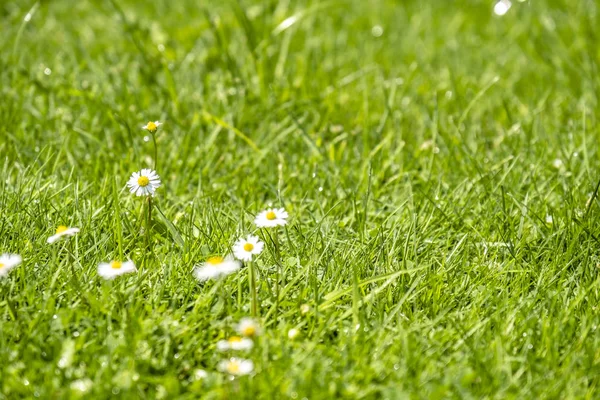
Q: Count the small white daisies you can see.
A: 11